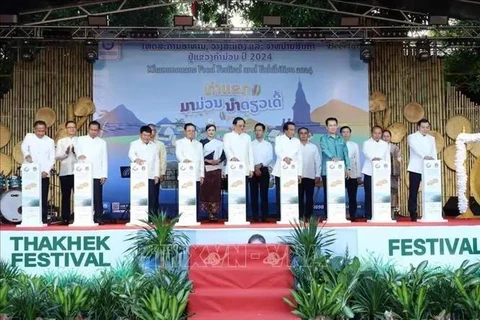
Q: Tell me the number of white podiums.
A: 9